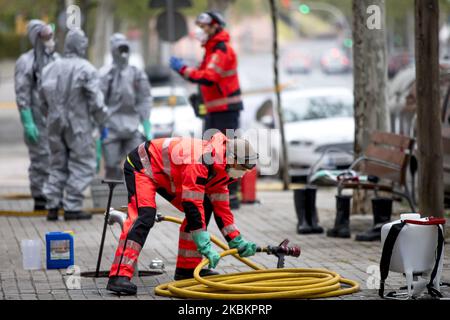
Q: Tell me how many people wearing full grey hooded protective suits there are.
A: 3